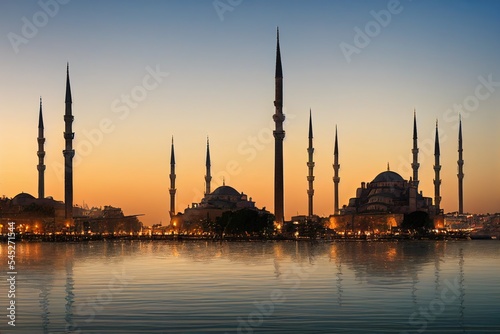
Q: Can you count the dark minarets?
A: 10